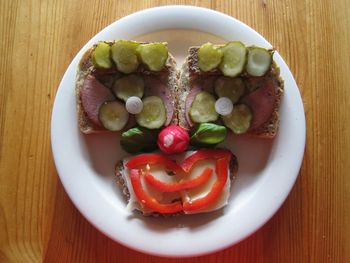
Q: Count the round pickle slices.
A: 12